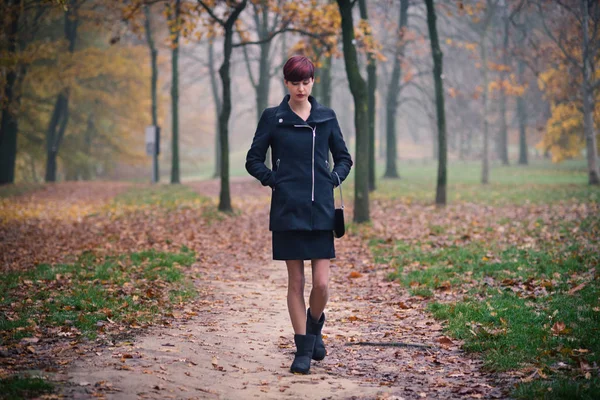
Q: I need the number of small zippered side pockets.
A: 2